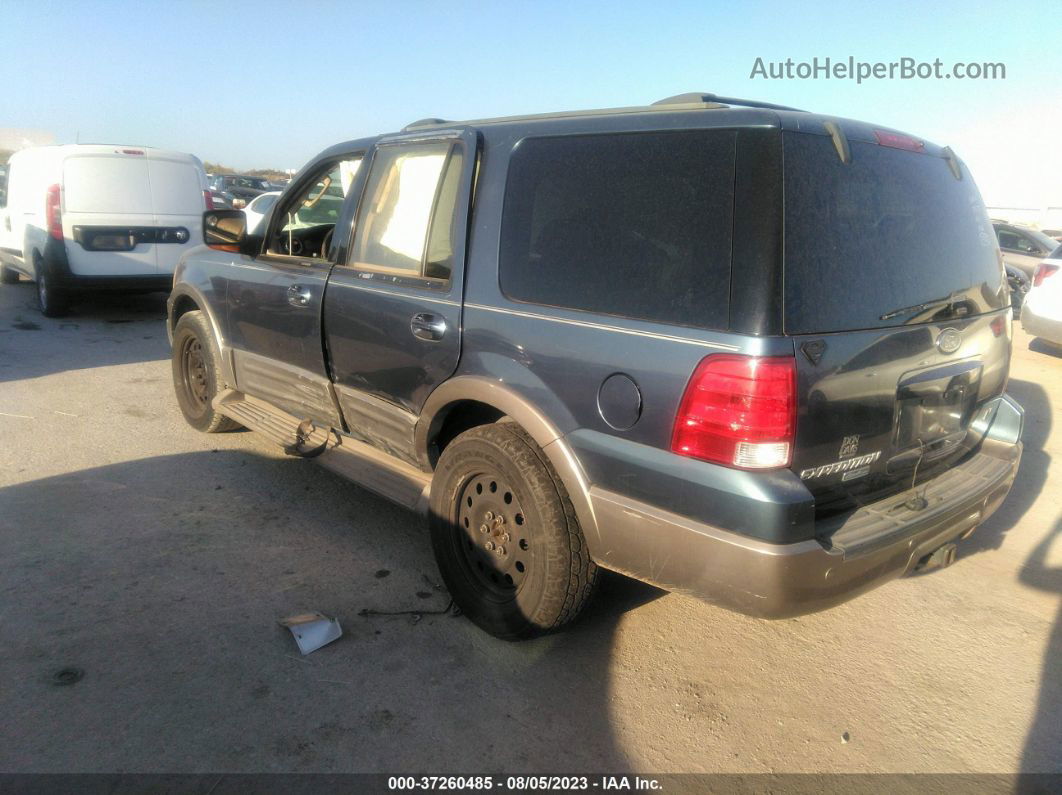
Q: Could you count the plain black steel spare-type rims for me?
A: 2